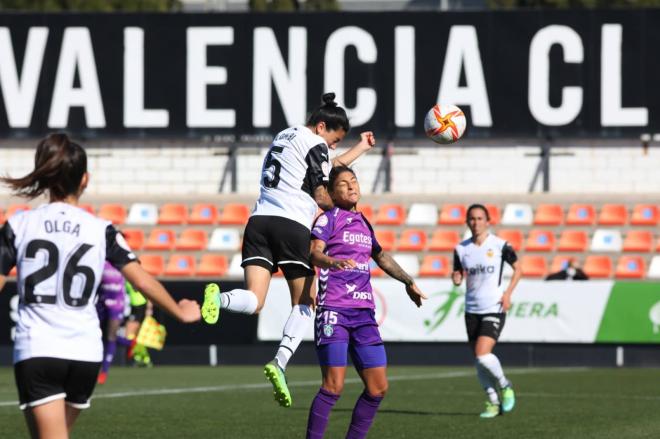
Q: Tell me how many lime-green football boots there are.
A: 4